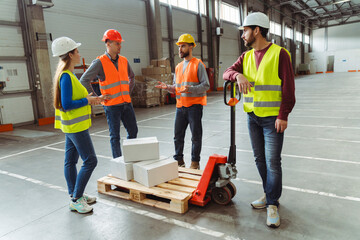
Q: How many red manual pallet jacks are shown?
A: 1